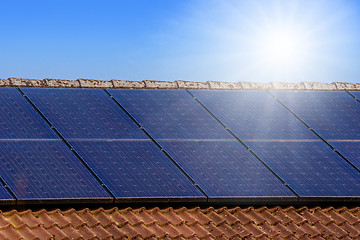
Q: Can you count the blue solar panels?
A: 12